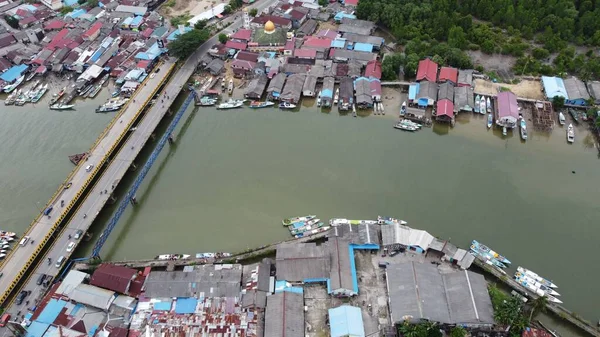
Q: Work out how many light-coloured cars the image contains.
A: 6